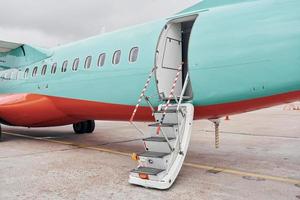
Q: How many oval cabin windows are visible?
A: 10